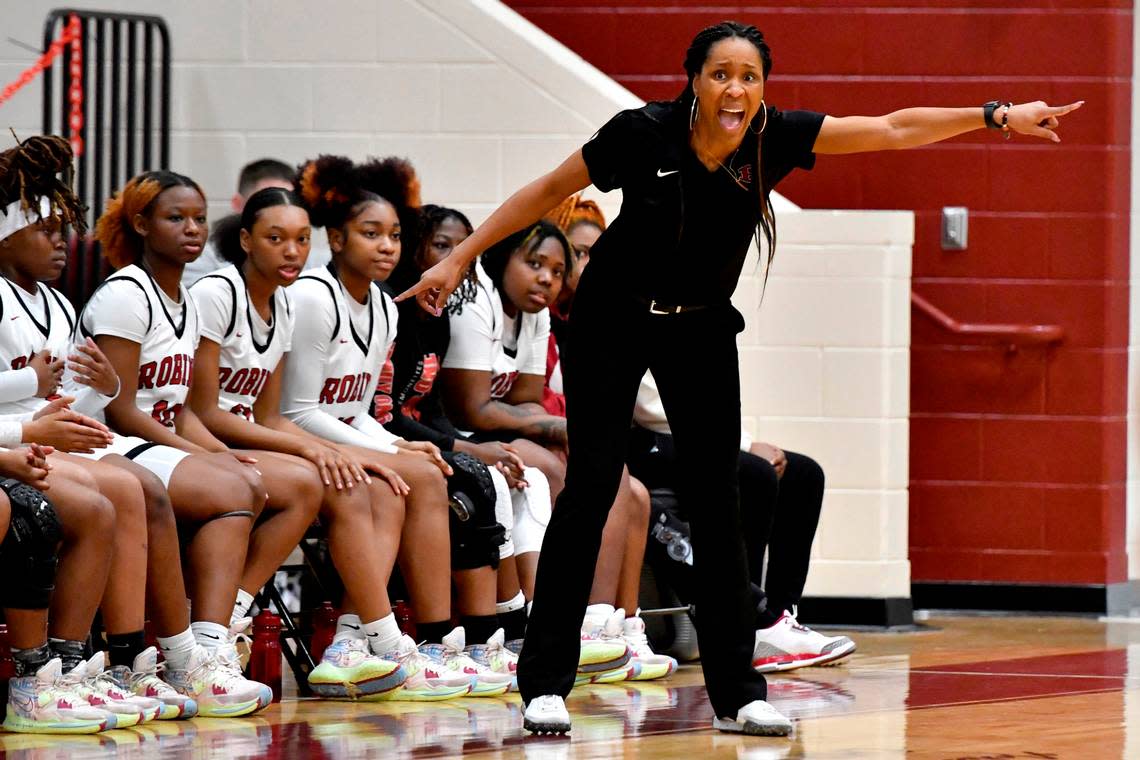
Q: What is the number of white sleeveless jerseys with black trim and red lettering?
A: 5